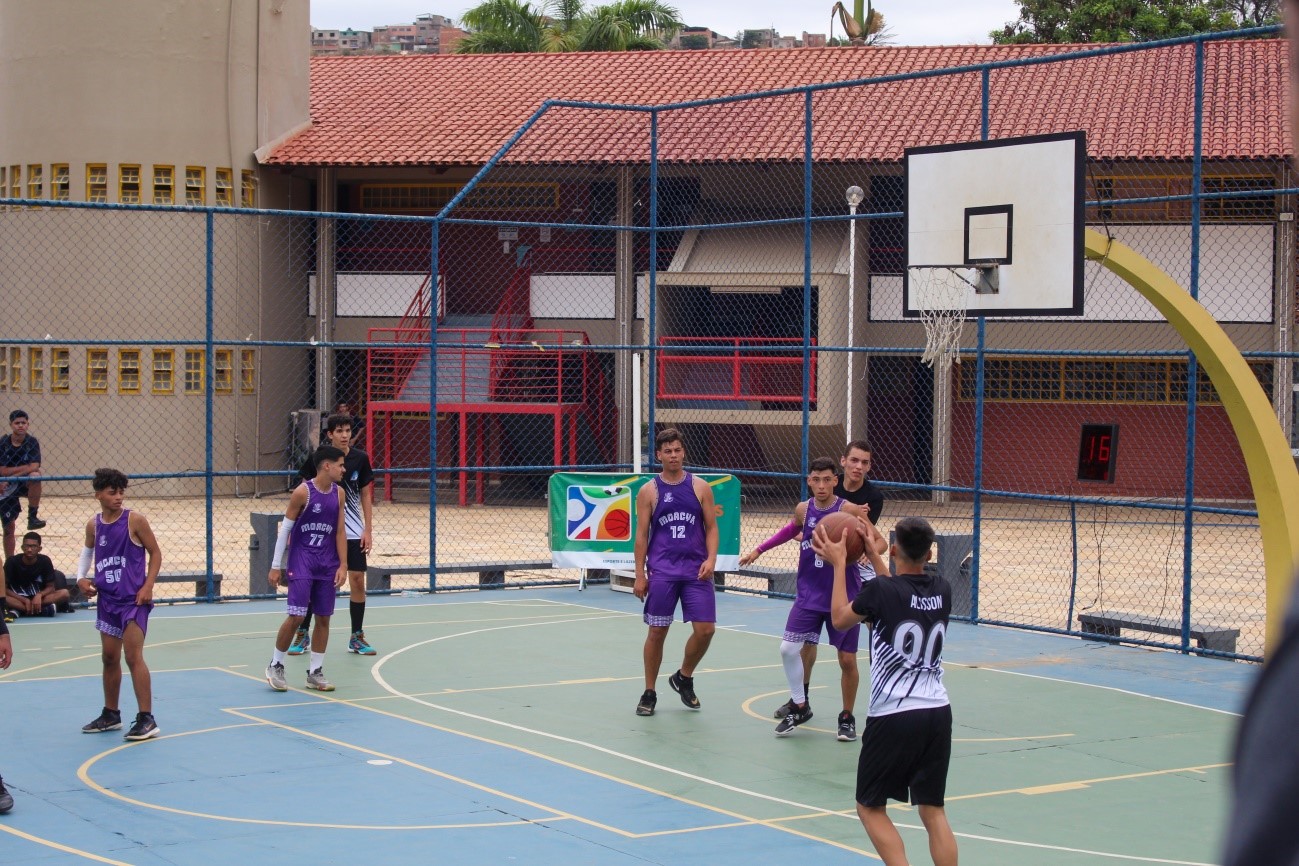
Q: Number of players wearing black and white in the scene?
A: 3